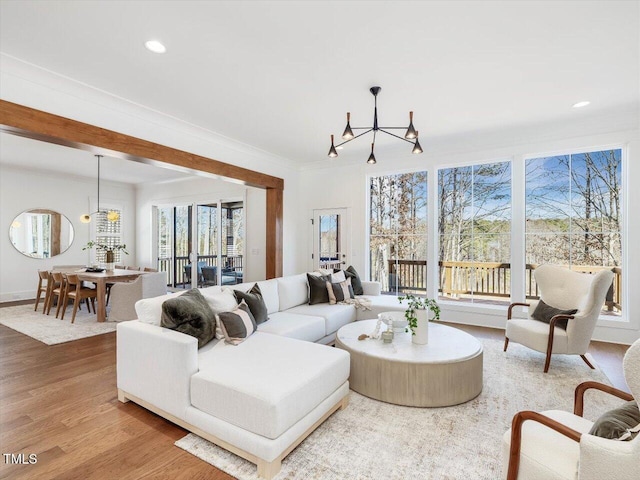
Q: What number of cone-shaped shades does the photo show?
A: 5